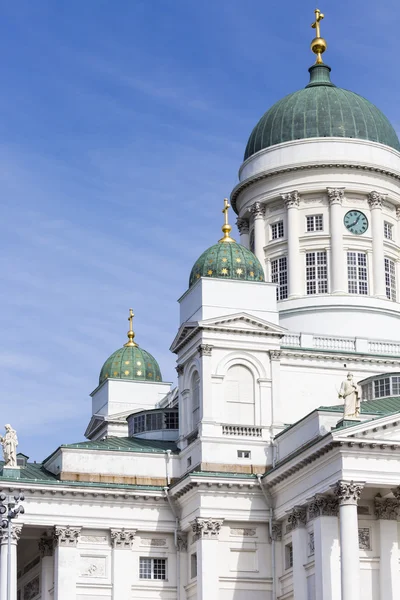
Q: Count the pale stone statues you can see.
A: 2